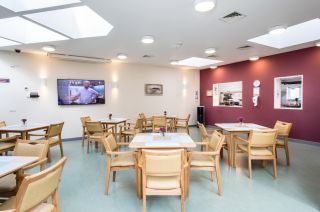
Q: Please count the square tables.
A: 6